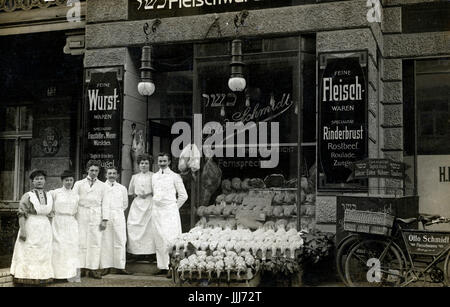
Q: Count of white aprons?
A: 6